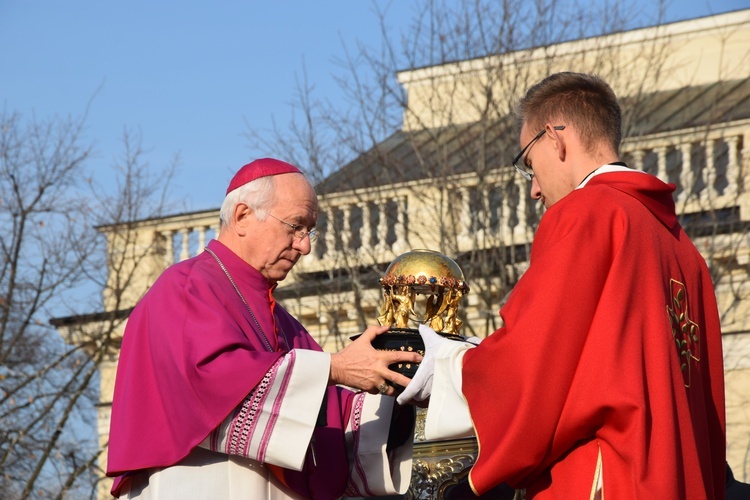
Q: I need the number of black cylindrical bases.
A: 1